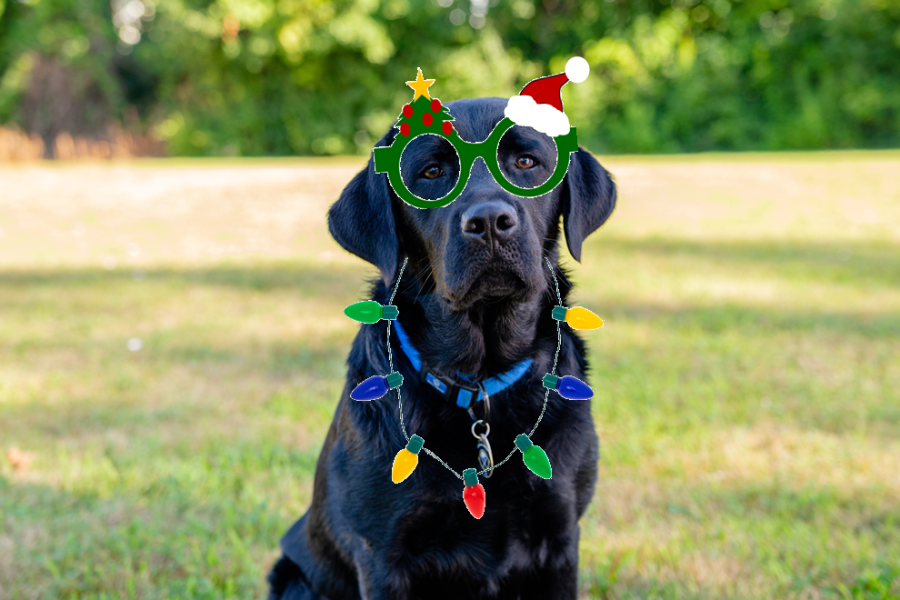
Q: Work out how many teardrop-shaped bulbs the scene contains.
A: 7